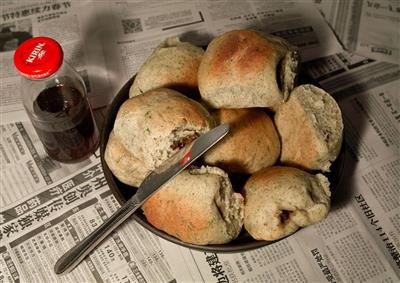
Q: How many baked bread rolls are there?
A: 7